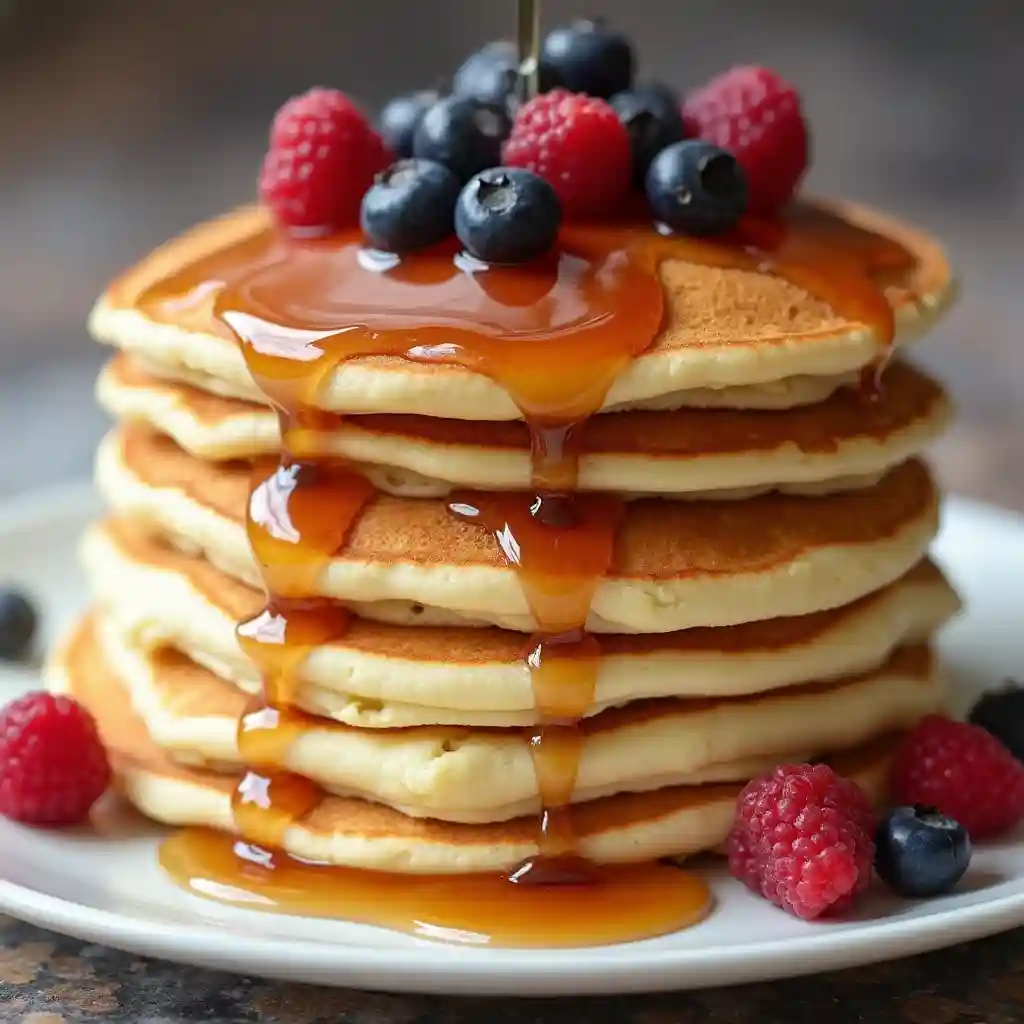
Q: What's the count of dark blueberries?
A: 11